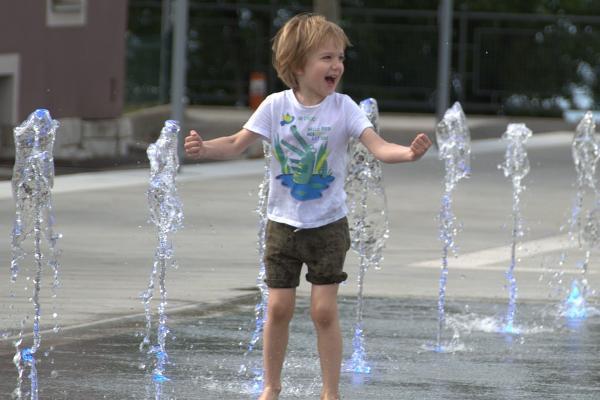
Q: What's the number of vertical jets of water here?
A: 7